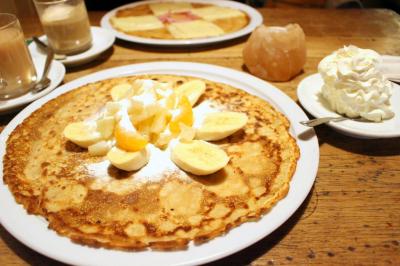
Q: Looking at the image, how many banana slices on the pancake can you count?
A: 6